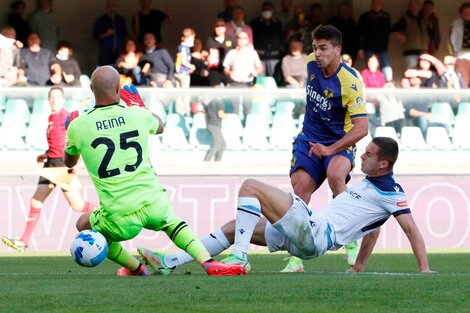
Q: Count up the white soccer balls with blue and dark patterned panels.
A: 1